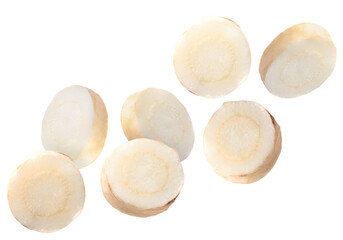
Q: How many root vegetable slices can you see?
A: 7